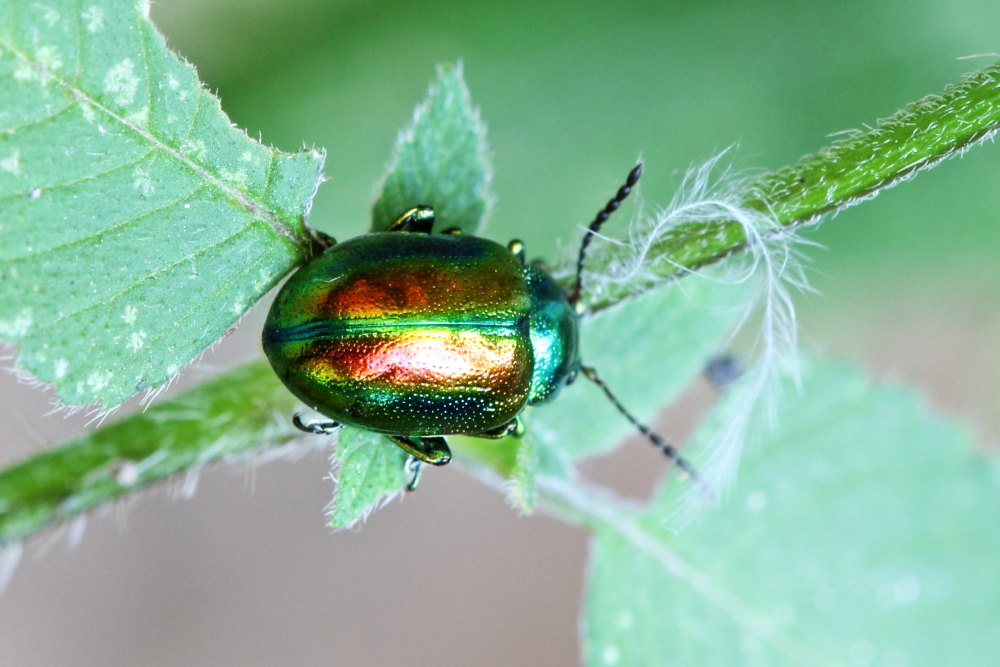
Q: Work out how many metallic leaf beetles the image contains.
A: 1